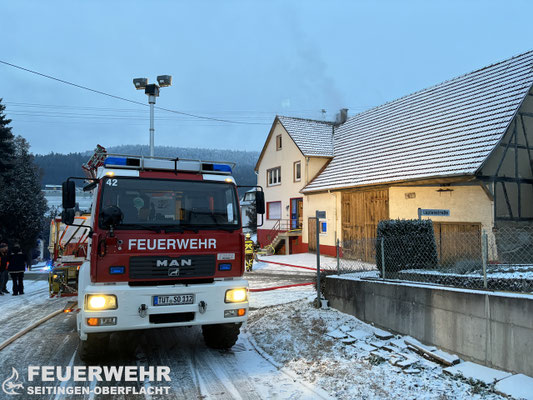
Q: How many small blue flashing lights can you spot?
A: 2